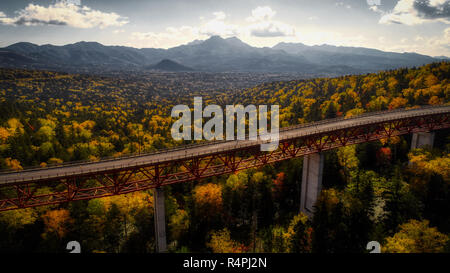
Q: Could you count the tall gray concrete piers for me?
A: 3